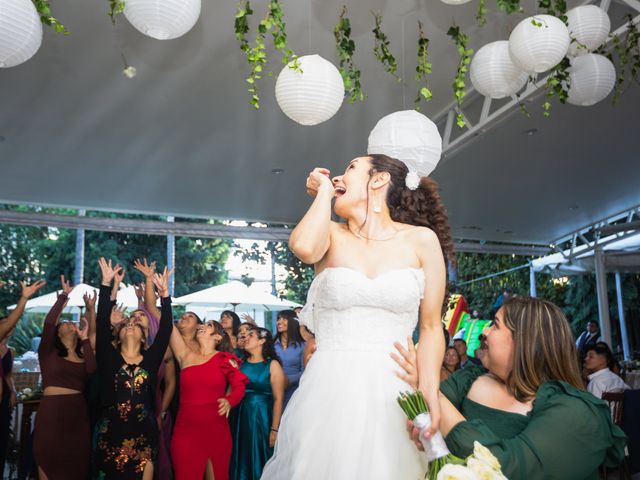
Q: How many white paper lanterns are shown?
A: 9